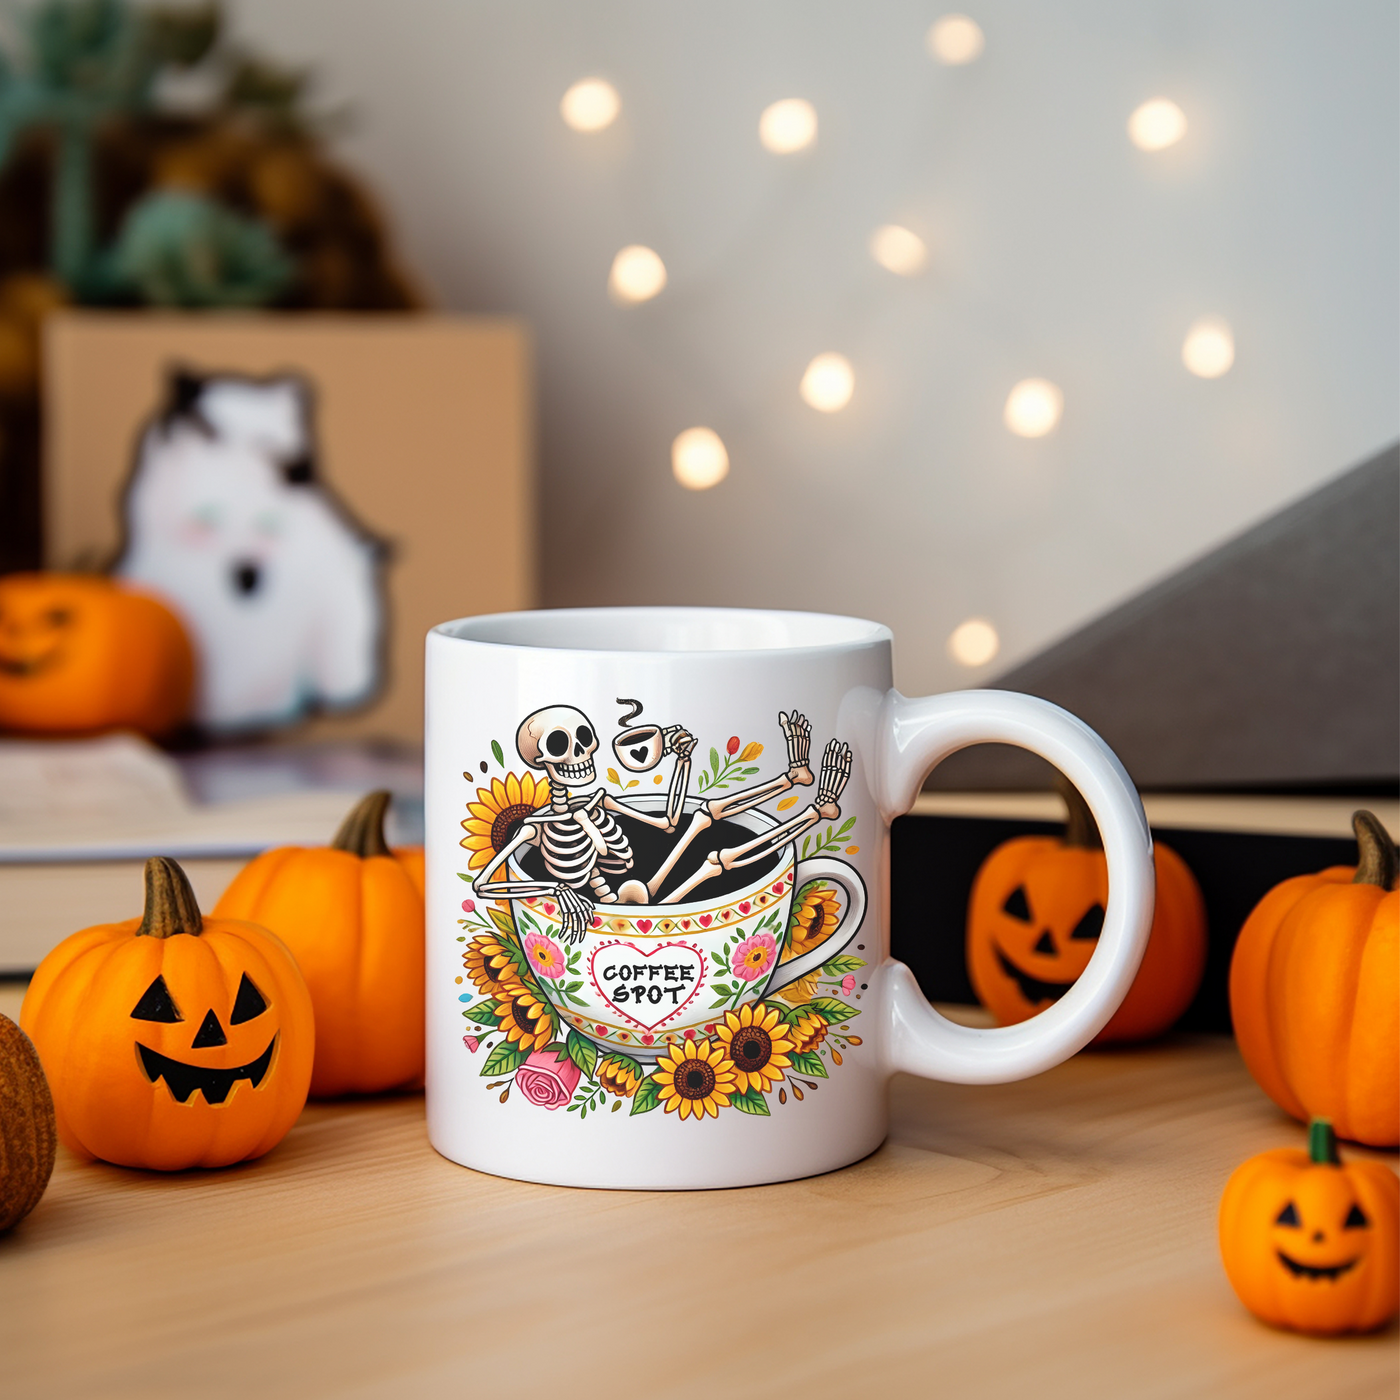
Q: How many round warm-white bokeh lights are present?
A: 11